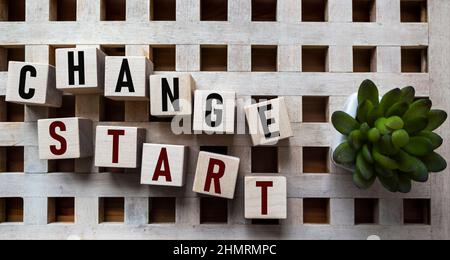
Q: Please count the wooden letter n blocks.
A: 1